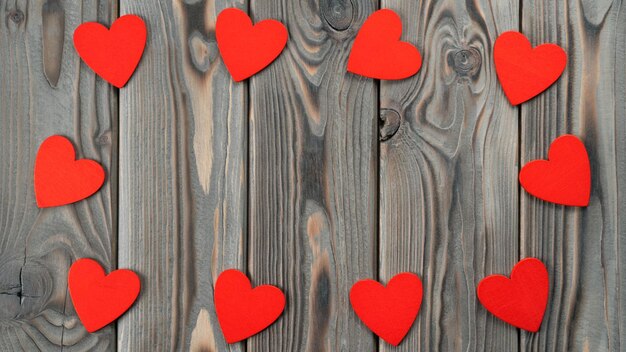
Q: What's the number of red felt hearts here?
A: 10